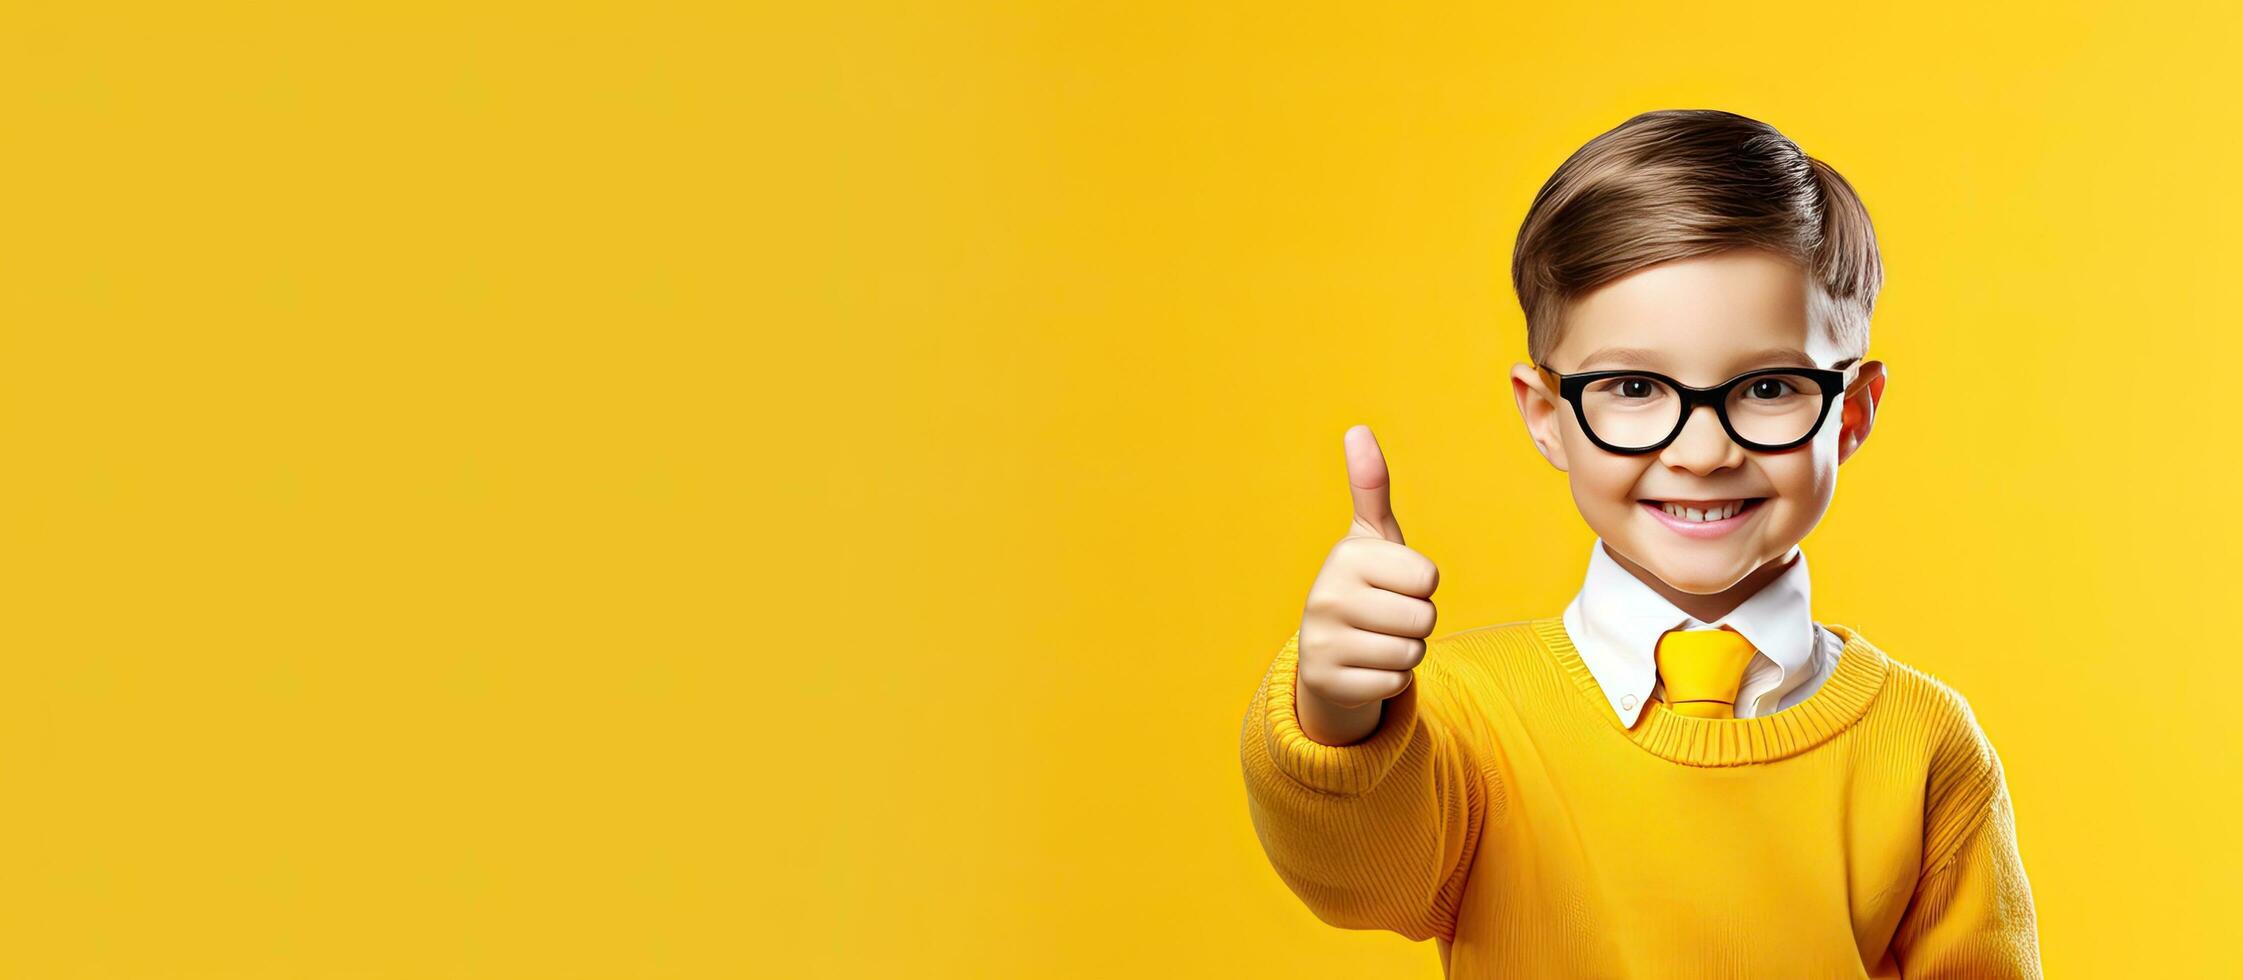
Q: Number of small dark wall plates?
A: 0